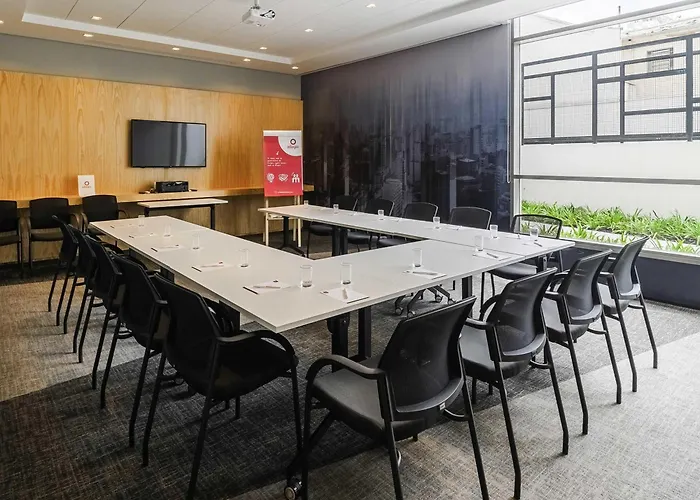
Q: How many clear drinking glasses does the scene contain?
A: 14